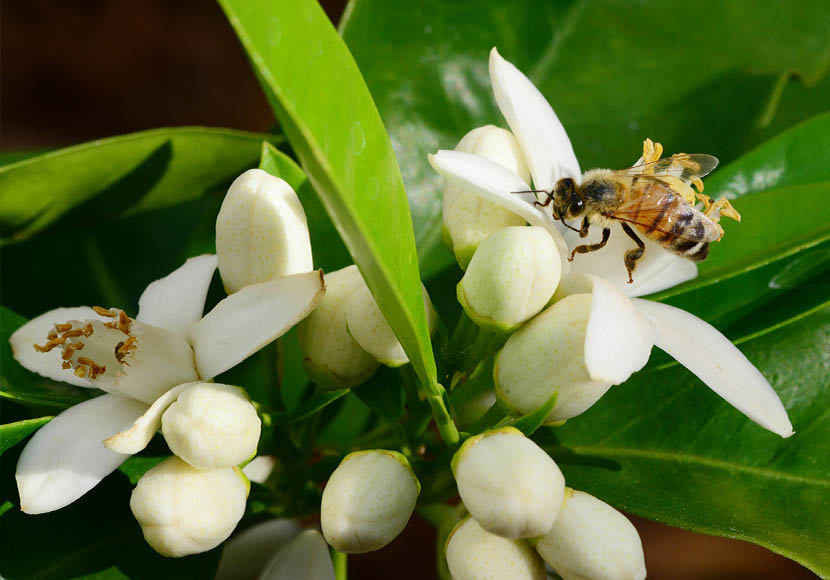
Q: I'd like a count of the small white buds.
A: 12